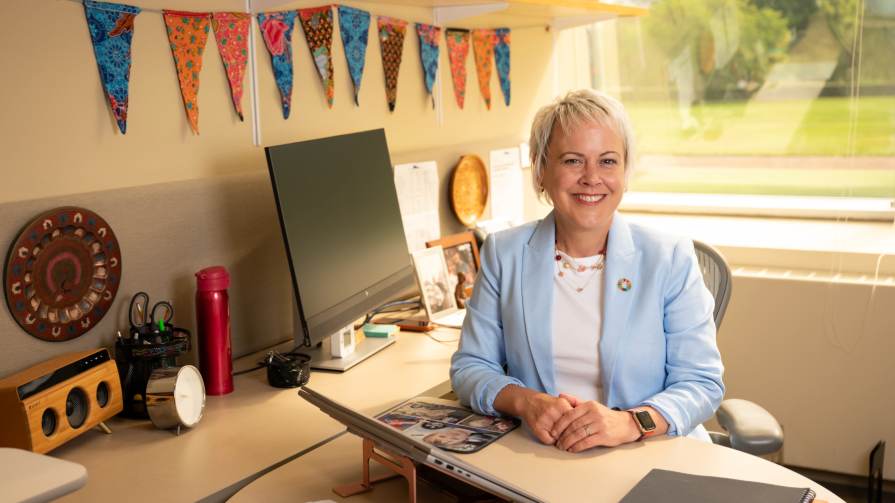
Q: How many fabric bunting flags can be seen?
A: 11